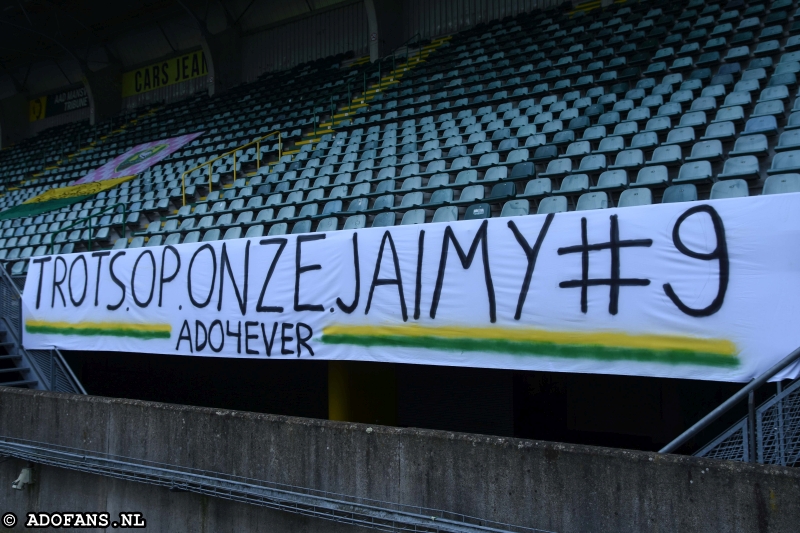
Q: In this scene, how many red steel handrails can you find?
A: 0